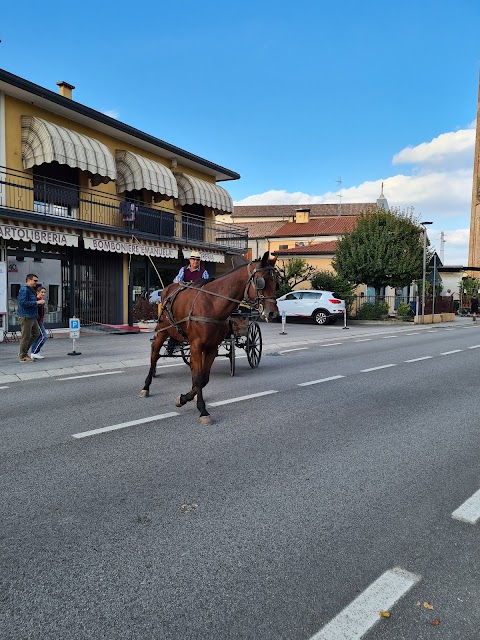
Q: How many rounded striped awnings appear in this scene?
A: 3